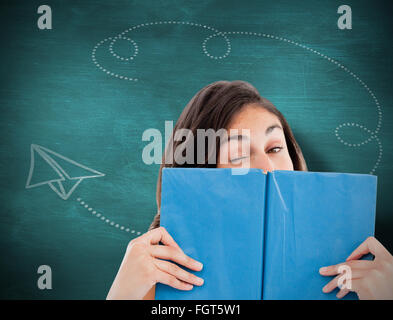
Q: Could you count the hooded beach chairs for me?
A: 0